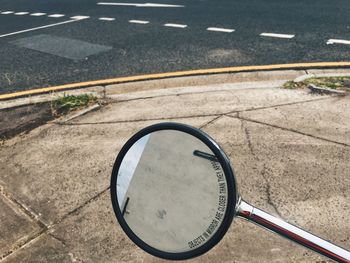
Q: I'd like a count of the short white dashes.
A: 11